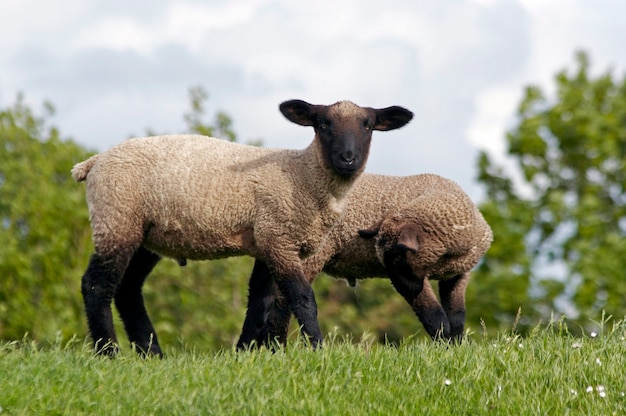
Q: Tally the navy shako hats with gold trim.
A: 0